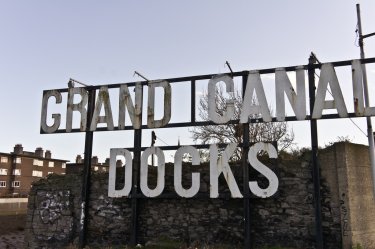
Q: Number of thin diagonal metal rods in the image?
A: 4